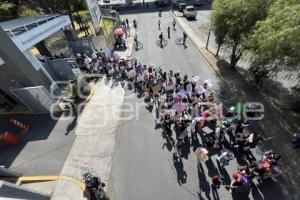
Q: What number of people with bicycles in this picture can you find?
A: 3